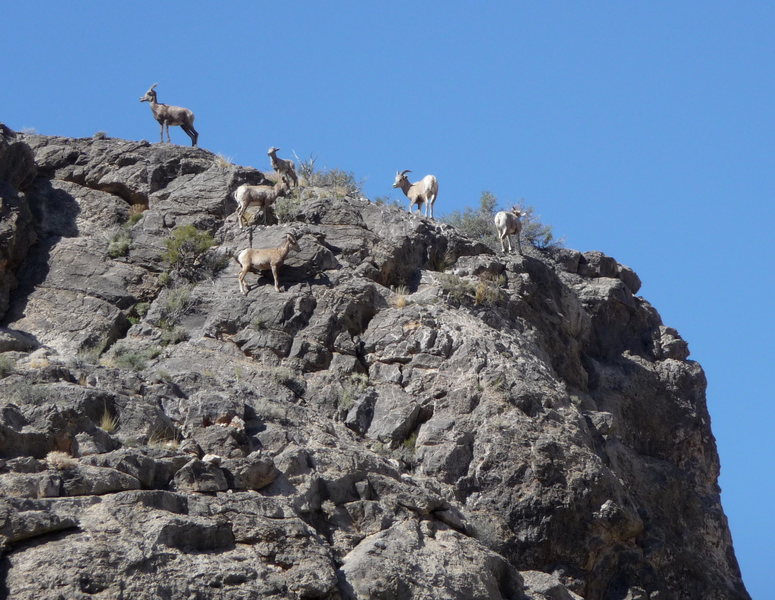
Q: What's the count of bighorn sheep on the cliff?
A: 6